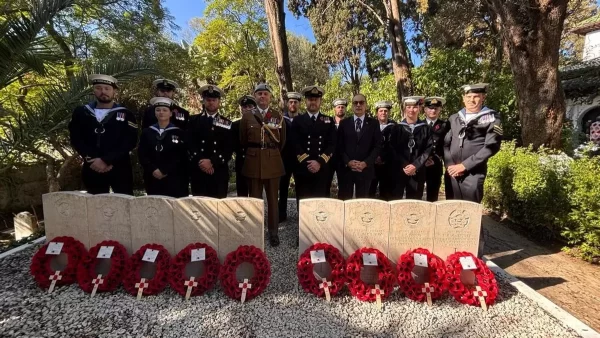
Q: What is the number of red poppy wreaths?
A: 9